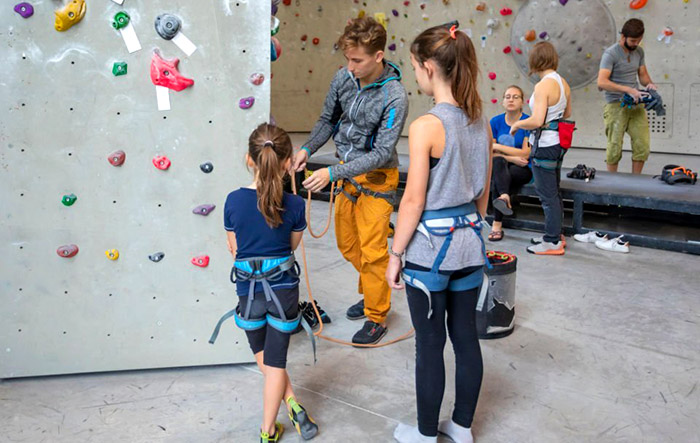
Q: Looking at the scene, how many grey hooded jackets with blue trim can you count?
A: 1